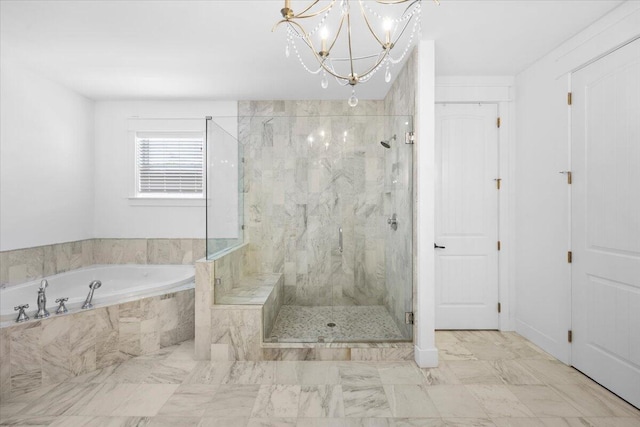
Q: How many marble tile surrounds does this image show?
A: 2